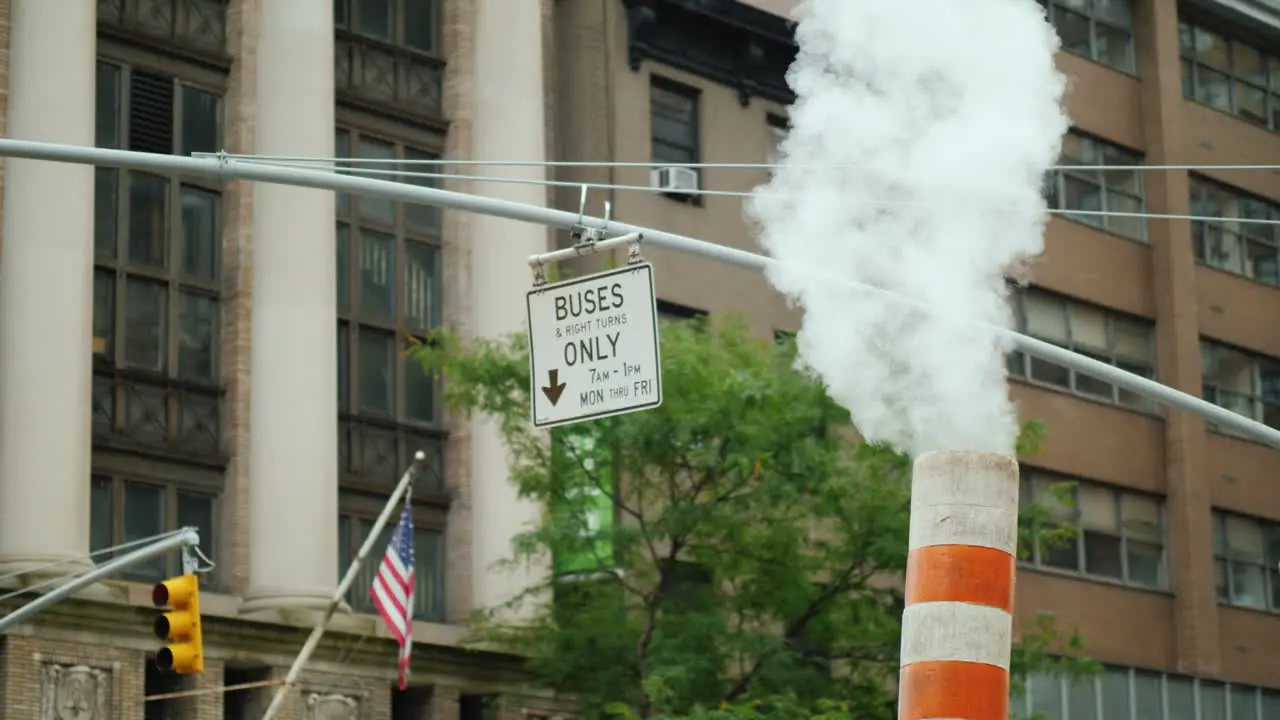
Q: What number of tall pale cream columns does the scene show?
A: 3